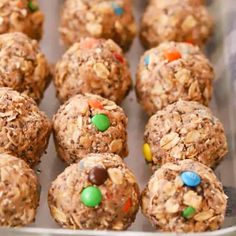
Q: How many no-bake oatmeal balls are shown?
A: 12